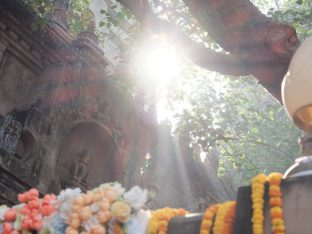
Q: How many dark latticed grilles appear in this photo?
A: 1